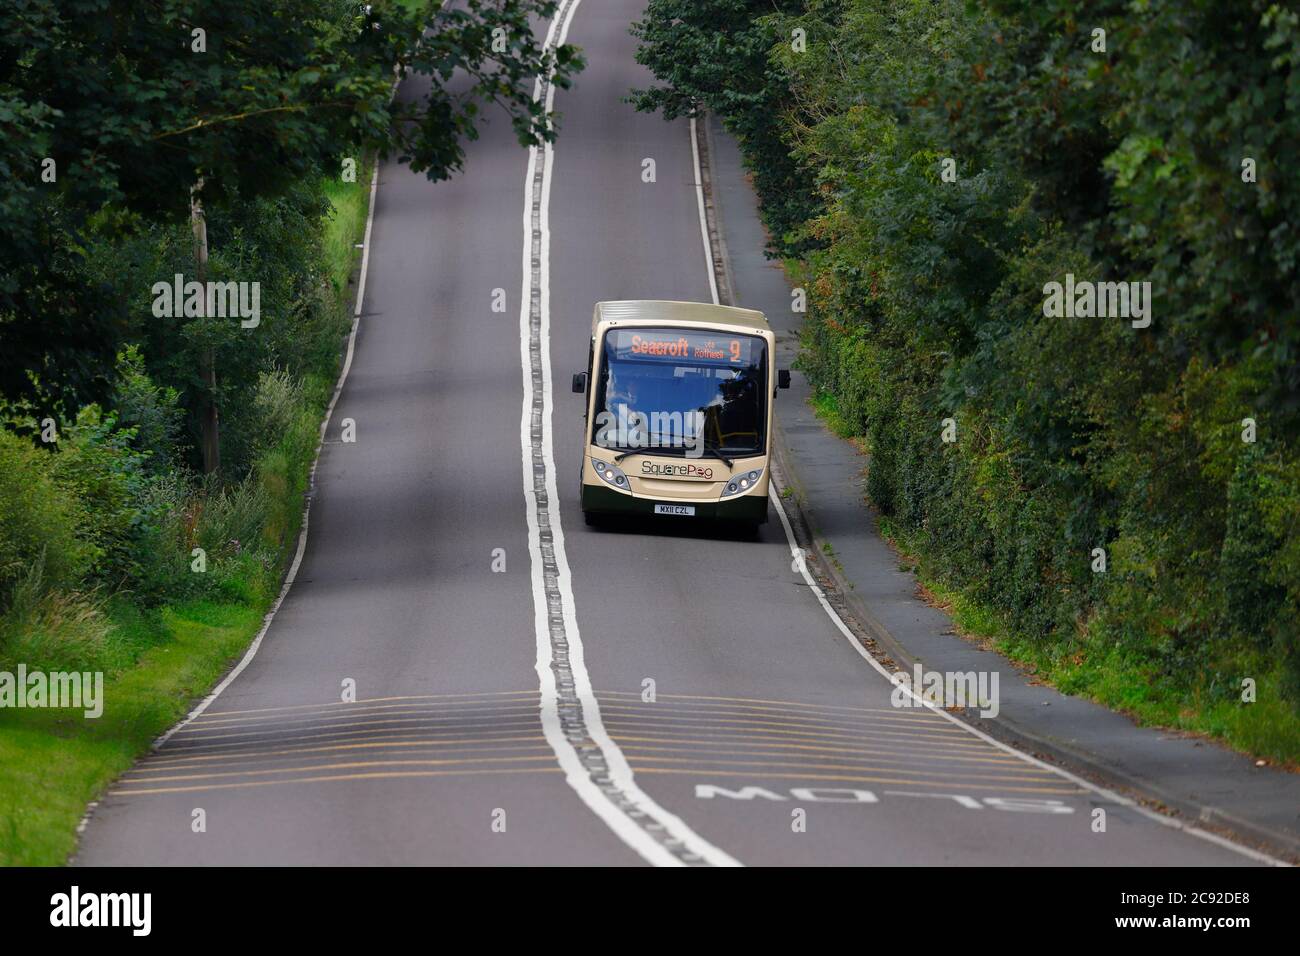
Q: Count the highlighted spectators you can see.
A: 0